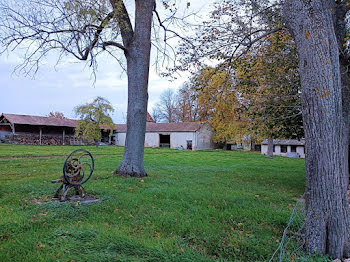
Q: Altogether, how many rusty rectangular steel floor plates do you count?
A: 0